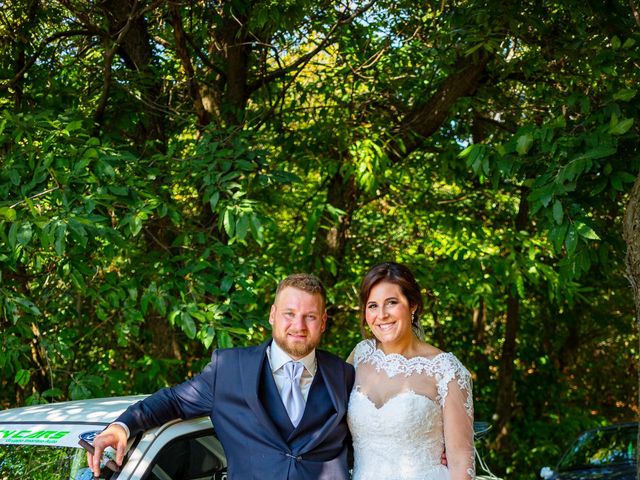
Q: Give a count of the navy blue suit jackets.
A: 1